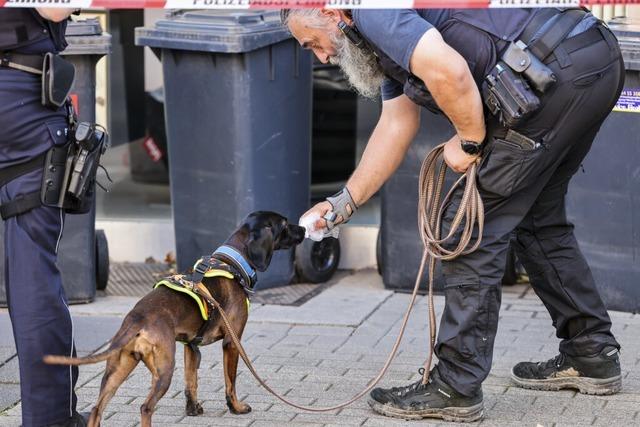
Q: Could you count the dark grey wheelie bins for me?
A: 4